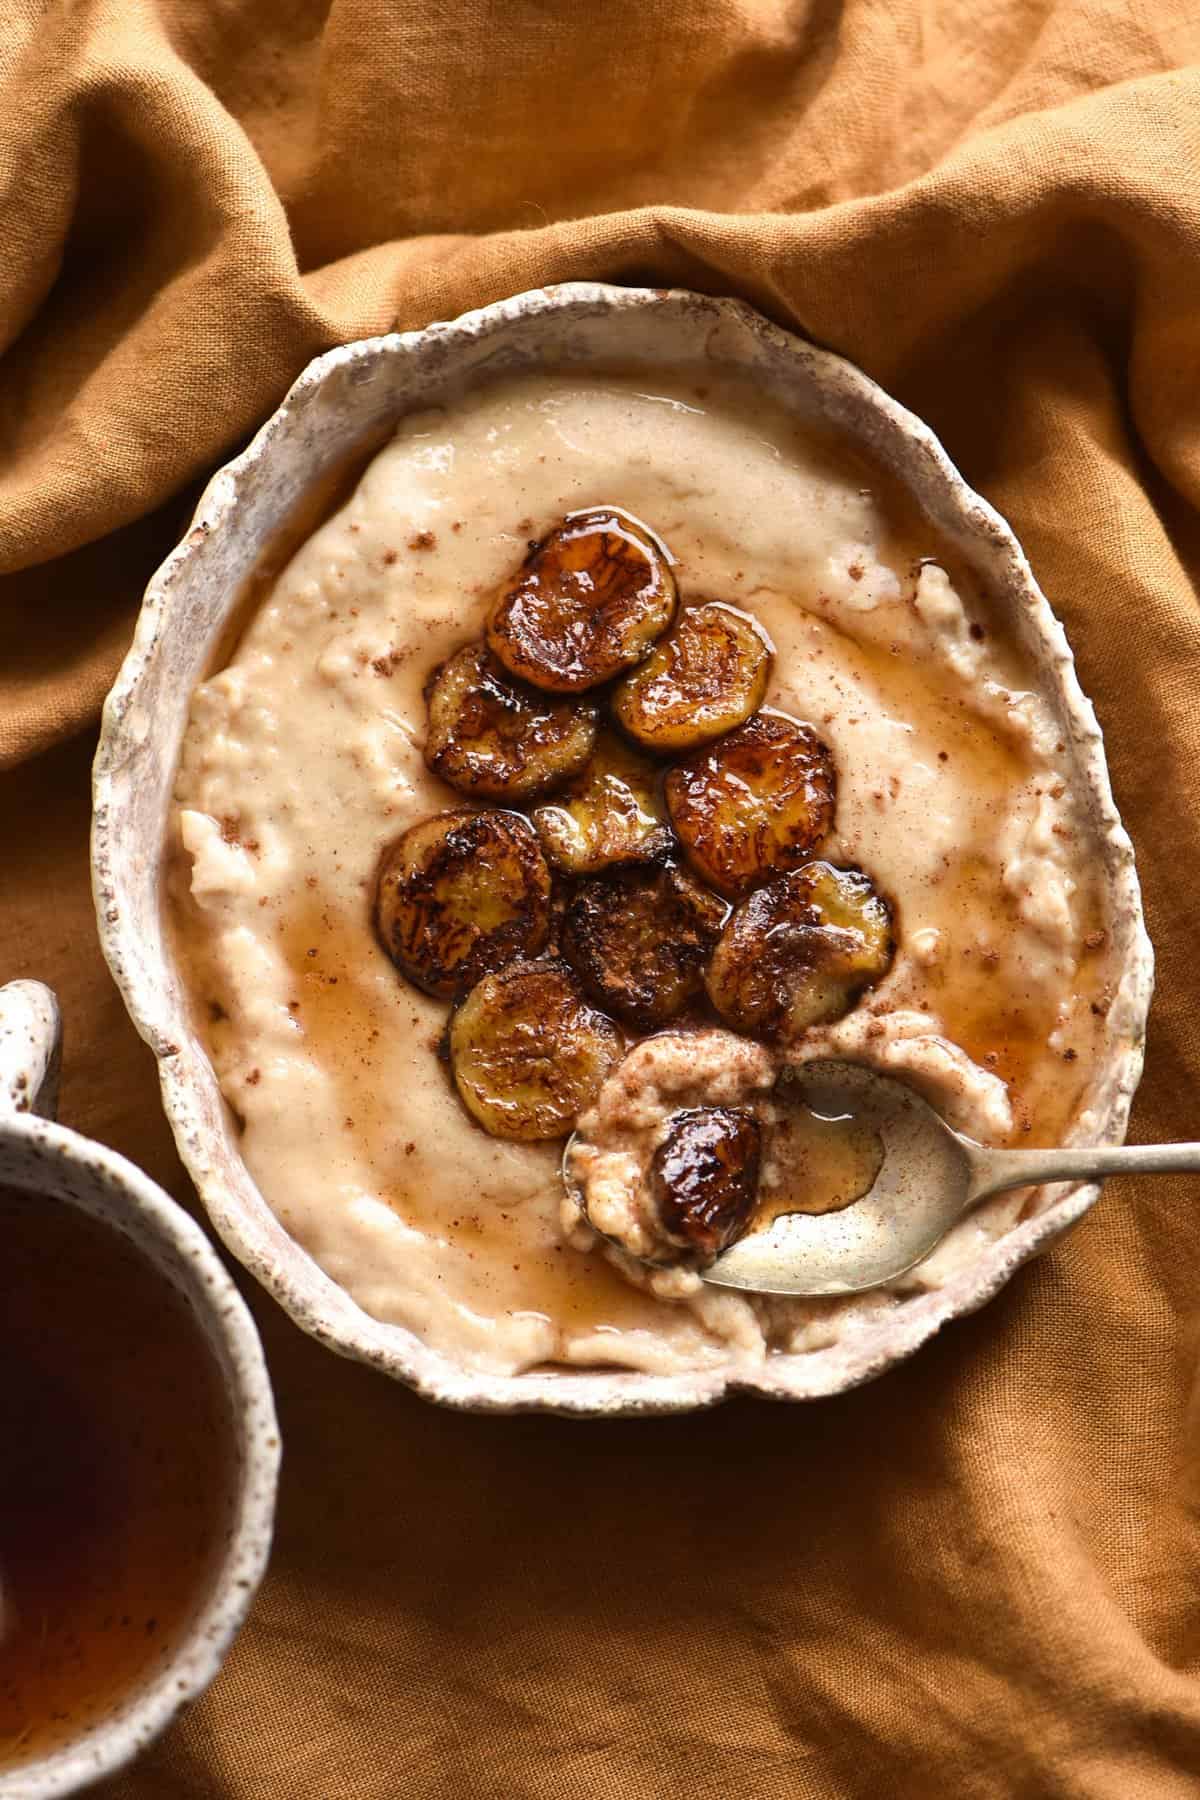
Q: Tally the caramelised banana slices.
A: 10